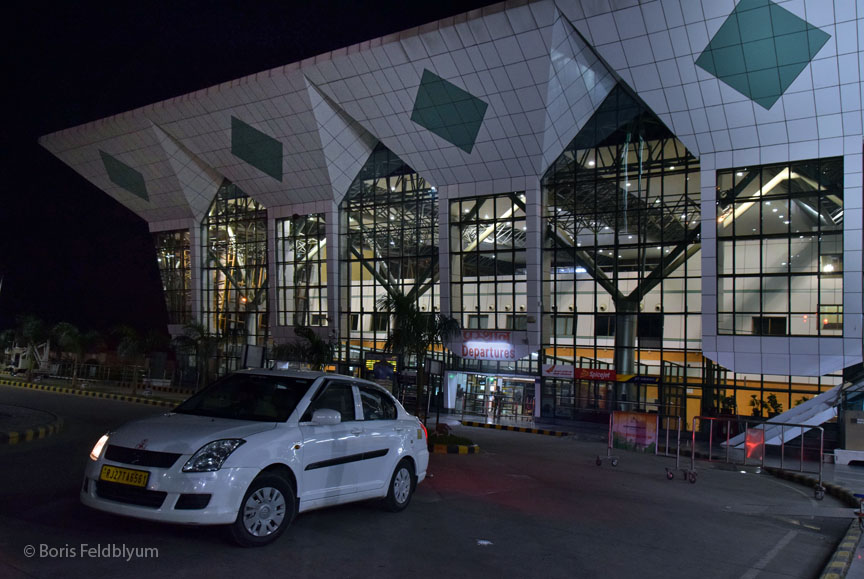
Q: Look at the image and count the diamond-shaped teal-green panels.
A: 4